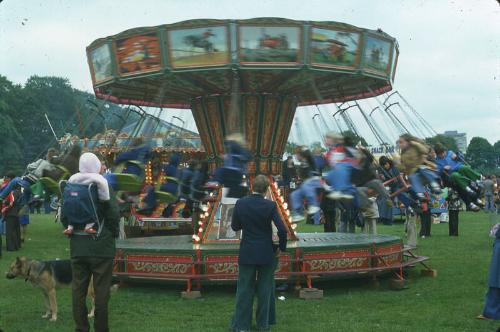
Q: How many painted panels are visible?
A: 6